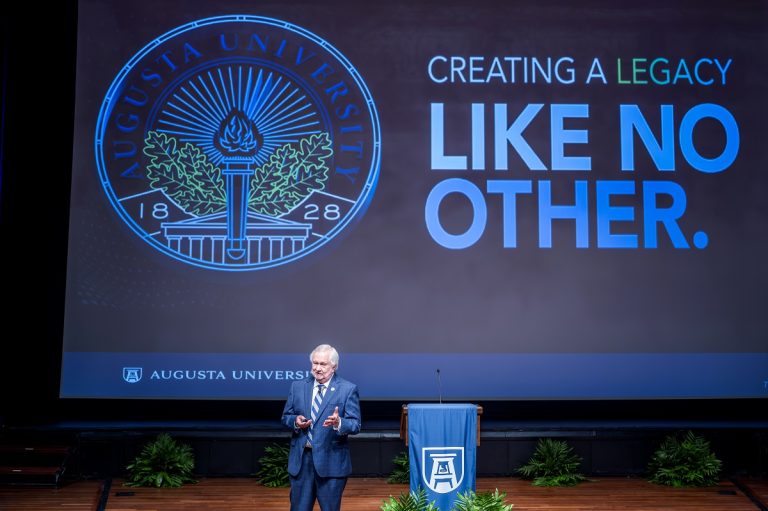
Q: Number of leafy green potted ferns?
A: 7